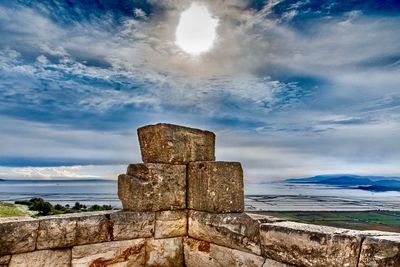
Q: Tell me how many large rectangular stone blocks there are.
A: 3